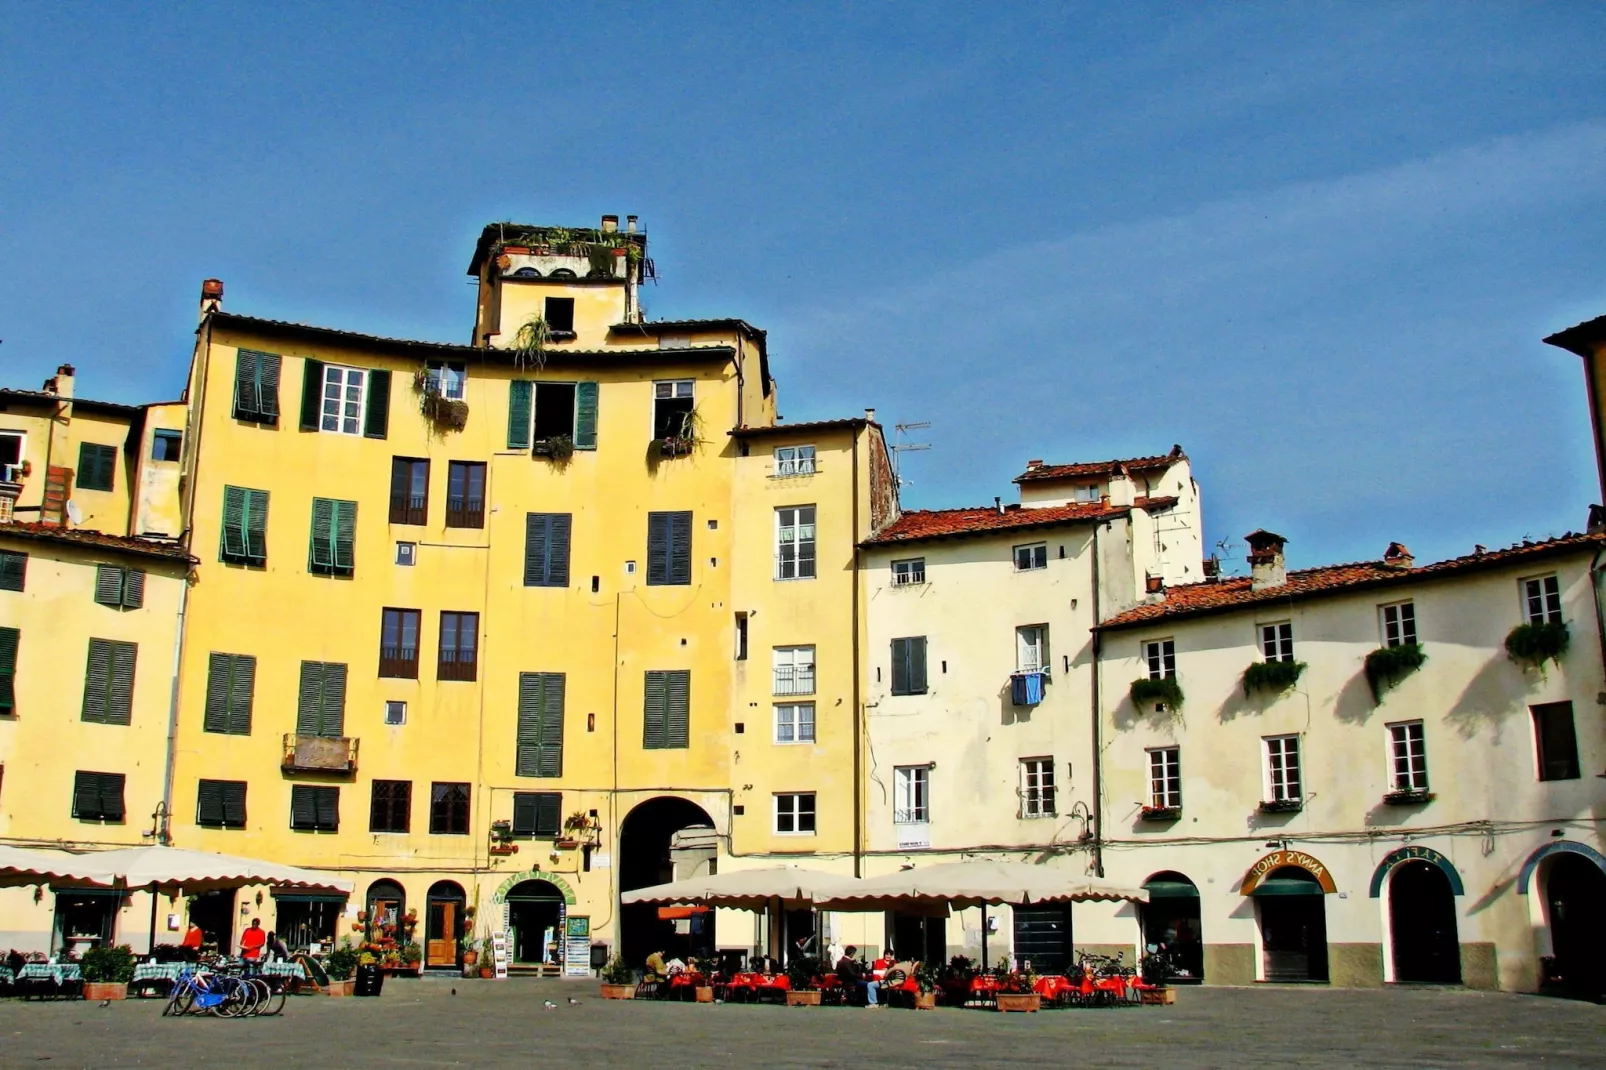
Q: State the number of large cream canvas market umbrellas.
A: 4